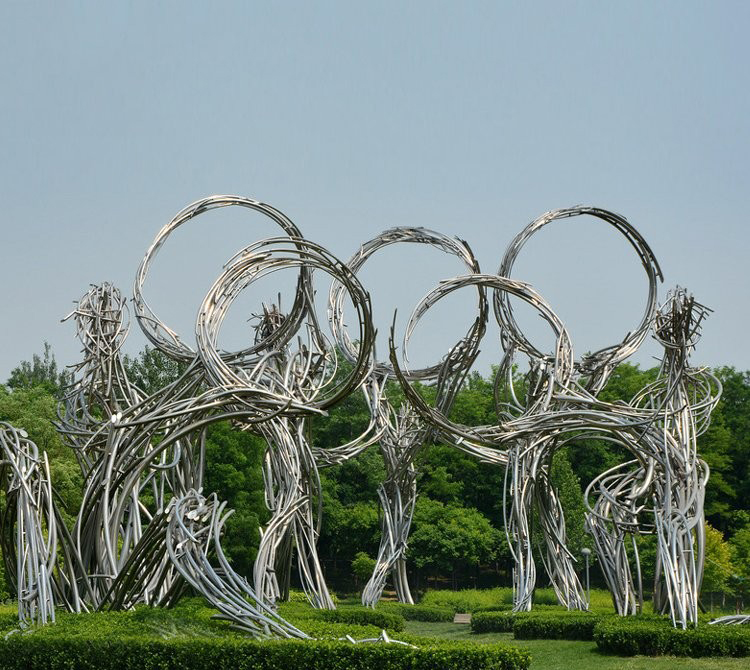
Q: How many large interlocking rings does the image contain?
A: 5